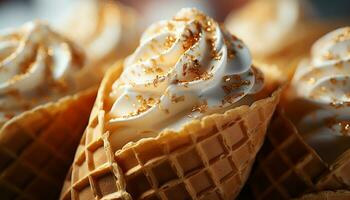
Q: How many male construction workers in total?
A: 0